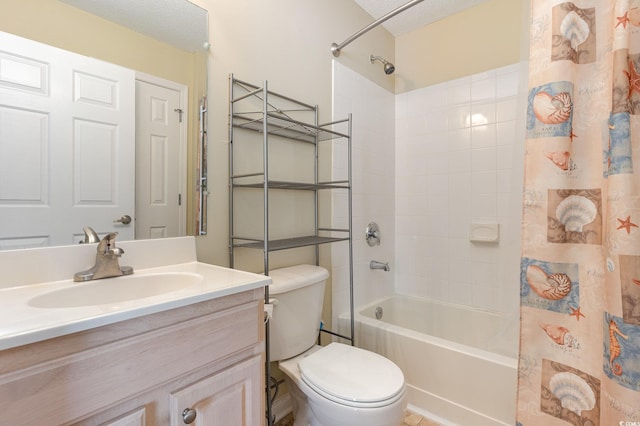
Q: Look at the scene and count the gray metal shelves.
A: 3